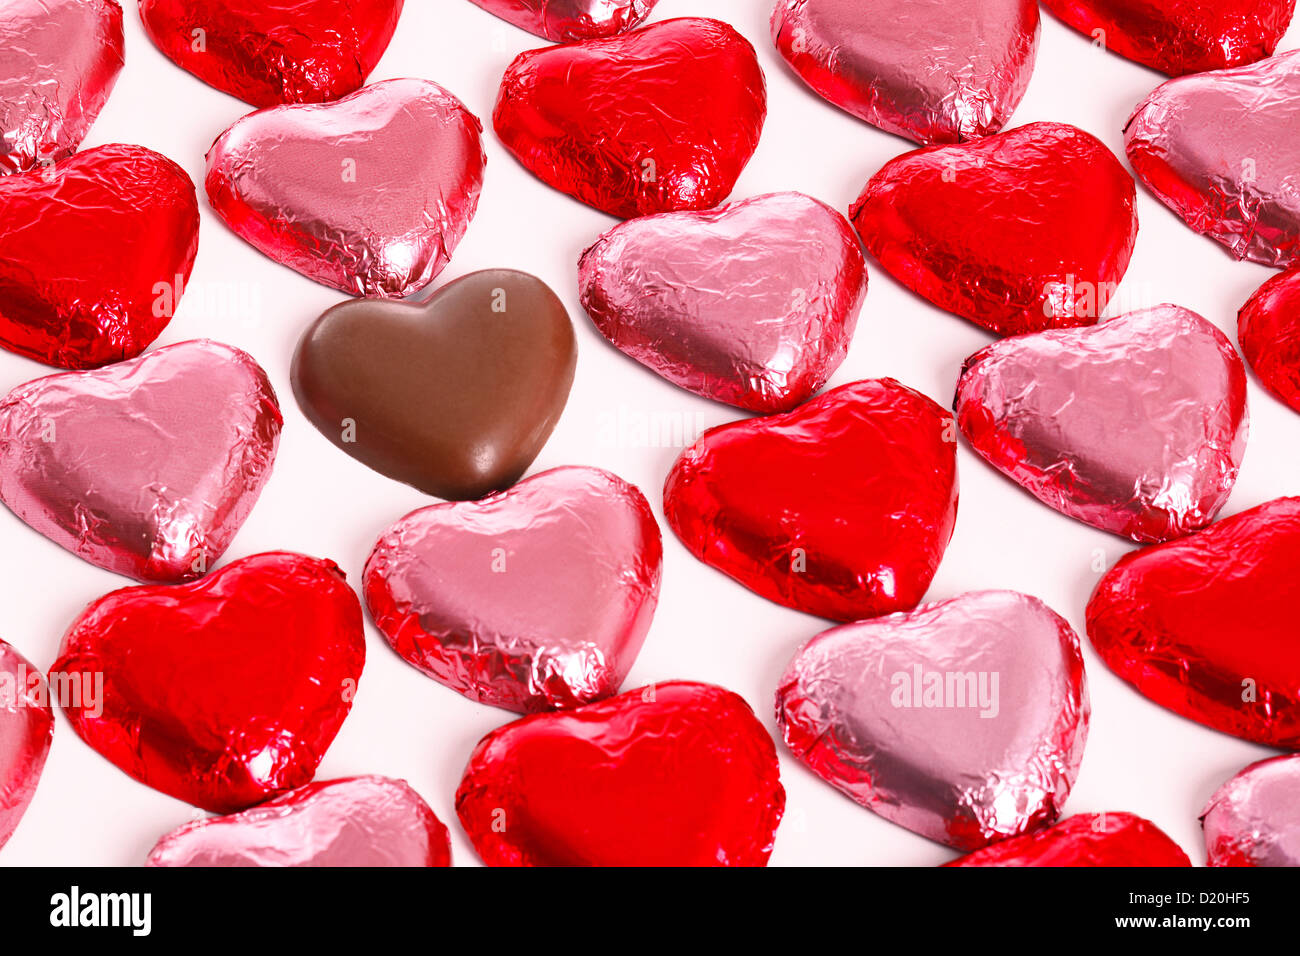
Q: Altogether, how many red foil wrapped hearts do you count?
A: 11